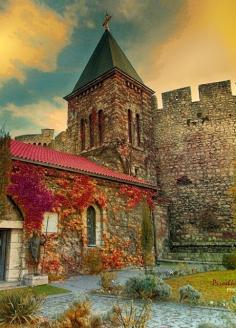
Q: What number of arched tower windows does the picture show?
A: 5